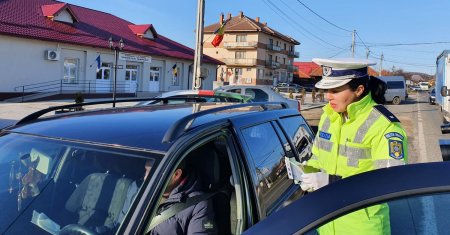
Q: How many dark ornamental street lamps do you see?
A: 1